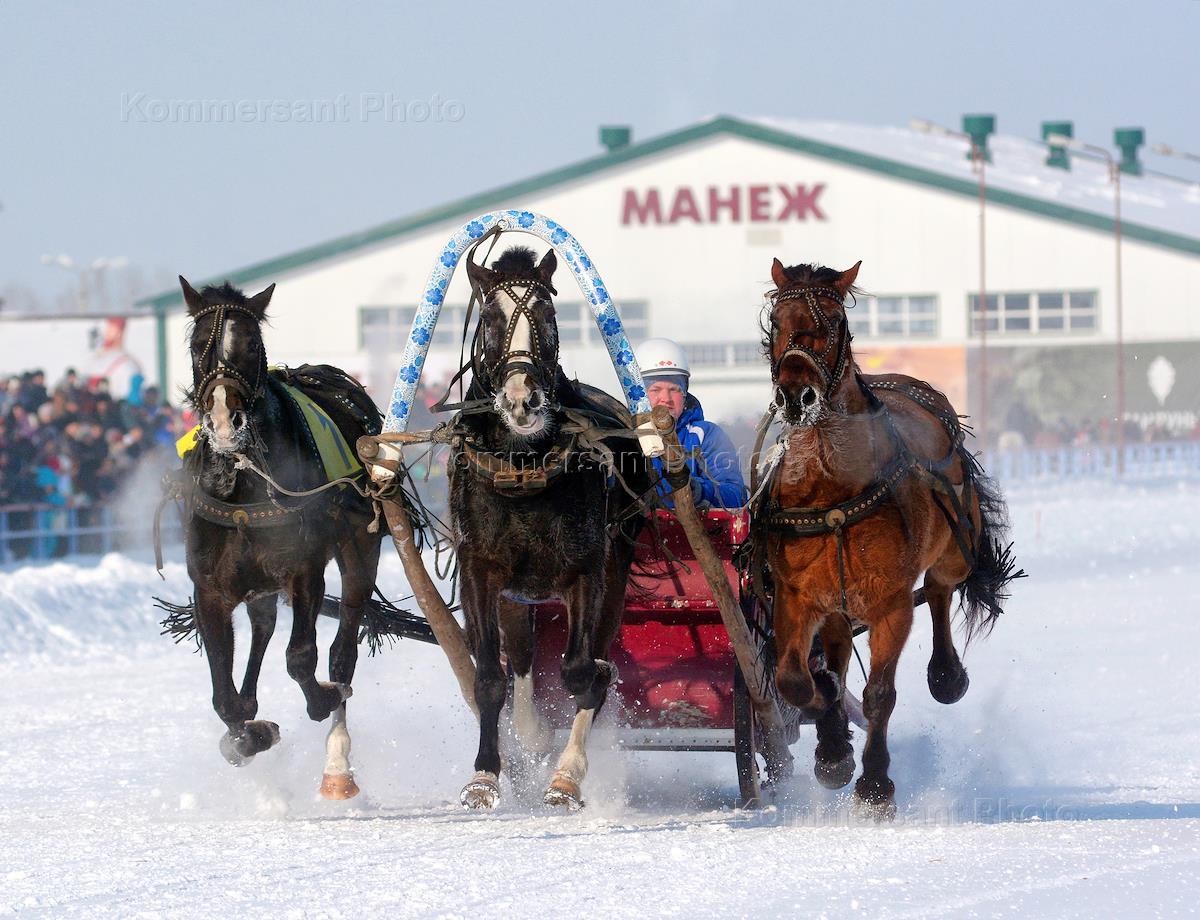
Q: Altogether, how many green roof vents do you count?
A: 4